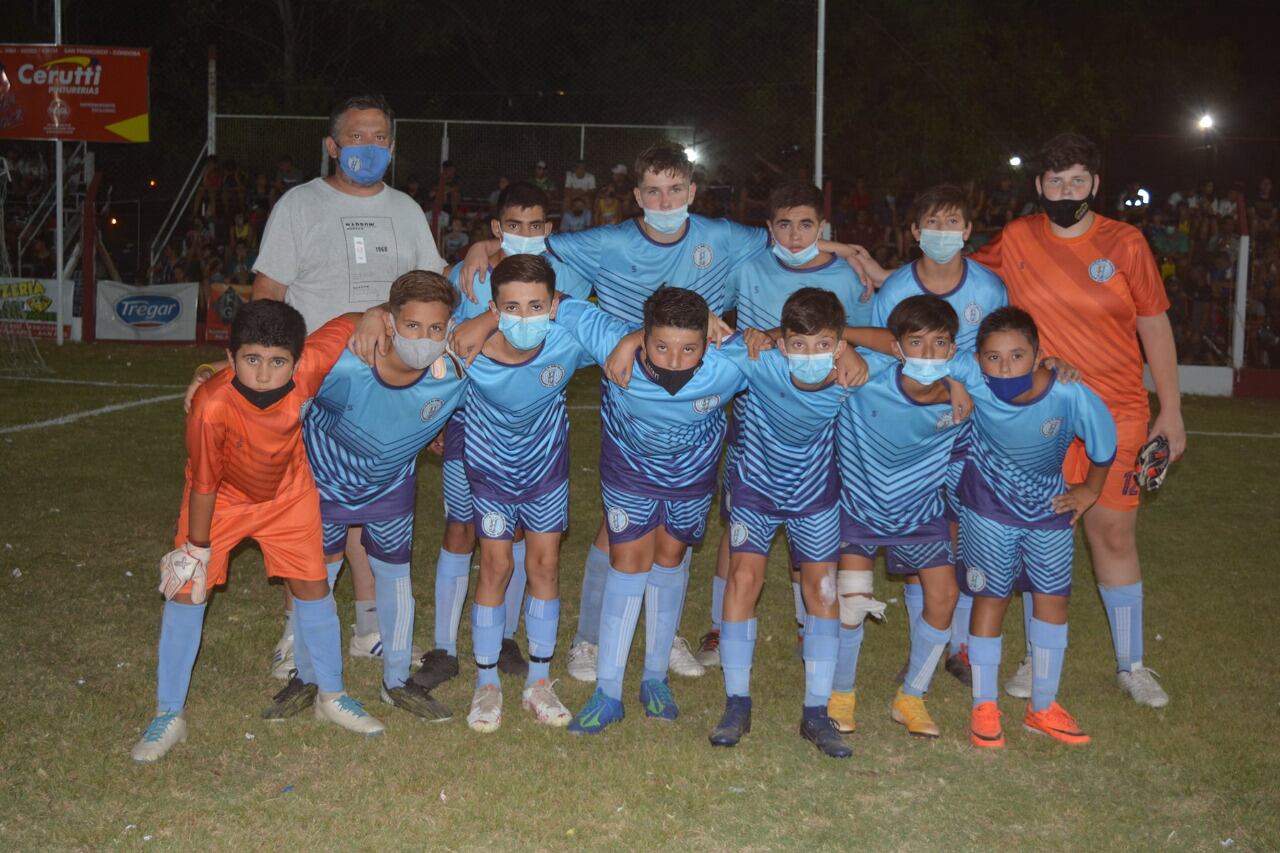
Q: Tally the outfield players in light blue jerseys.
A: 10